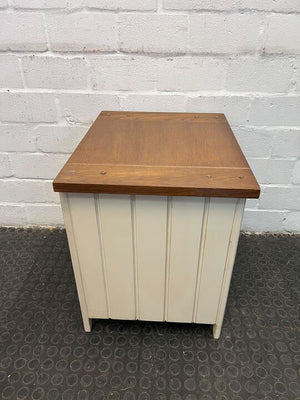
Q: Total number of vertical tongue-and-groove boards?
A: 5